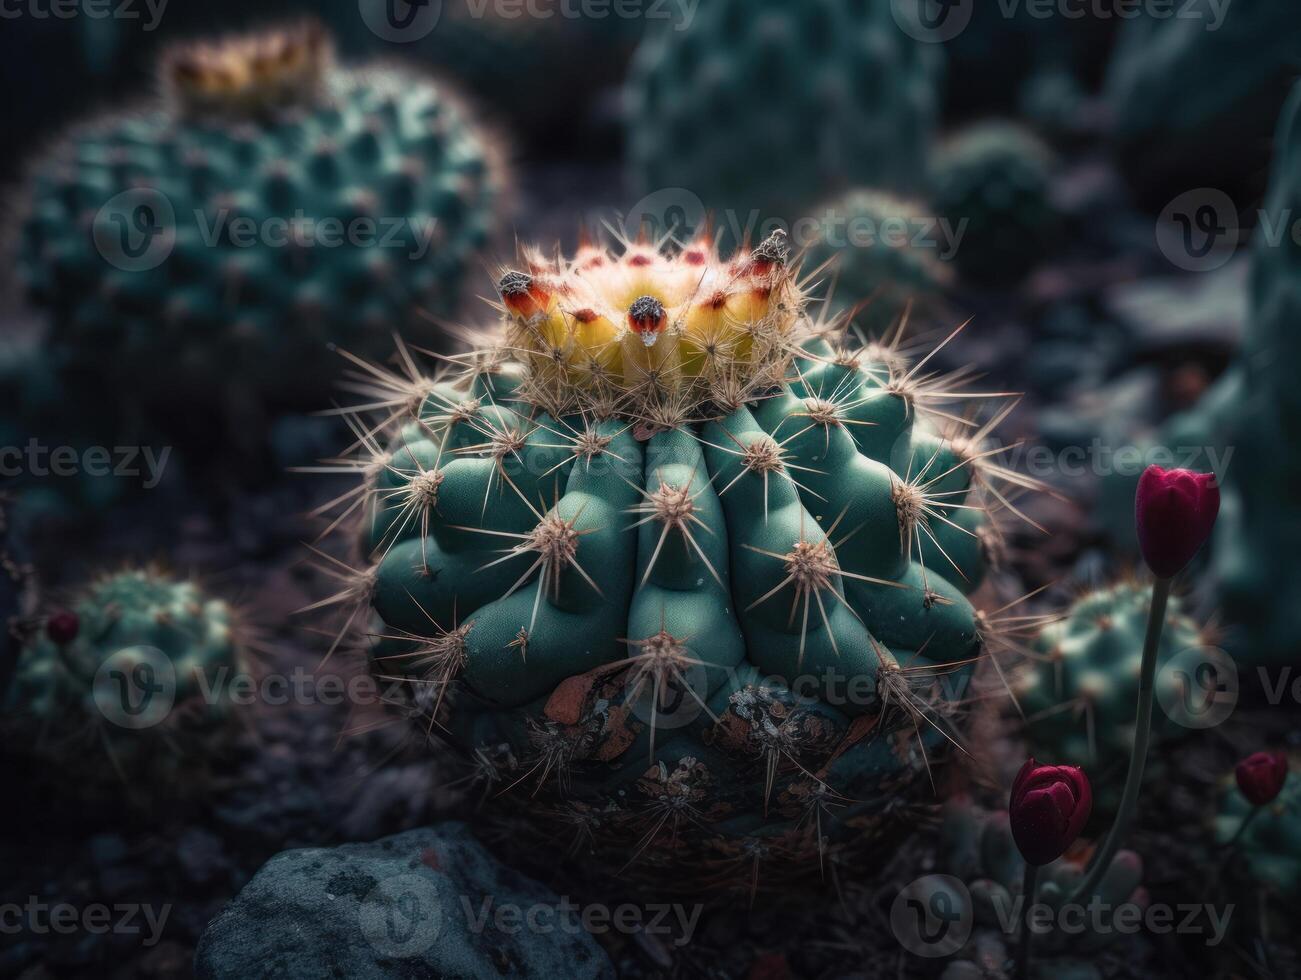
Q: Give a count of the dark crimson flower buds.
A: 4